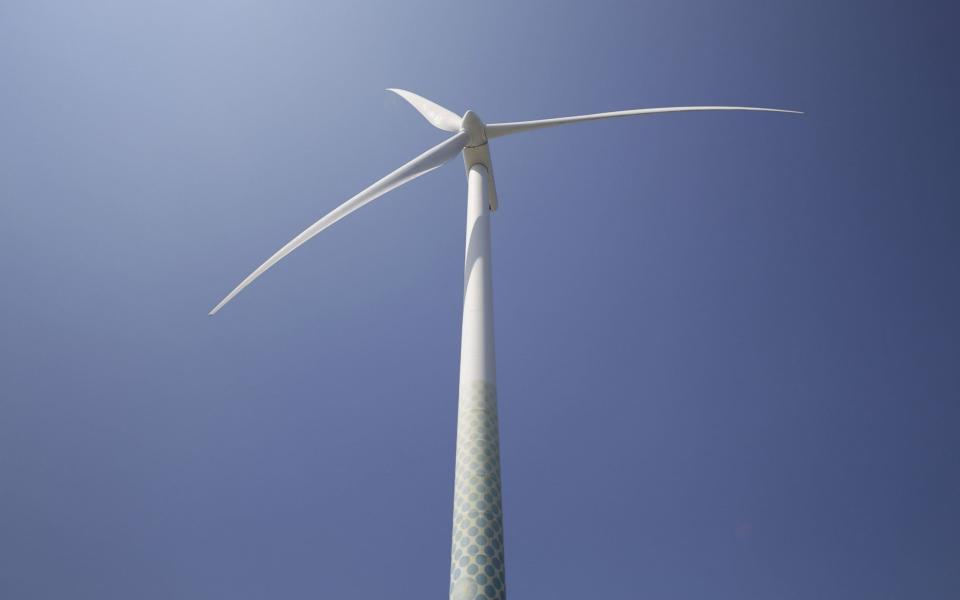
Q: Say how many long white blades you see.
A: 3